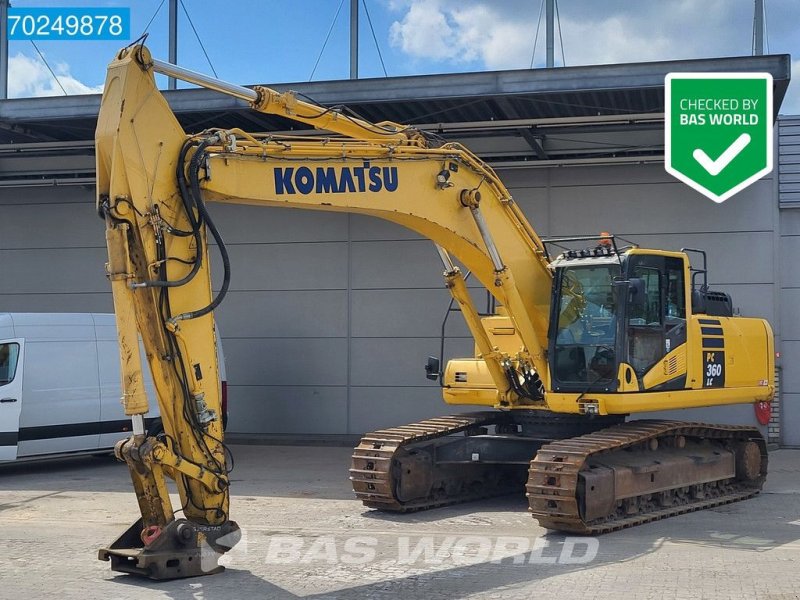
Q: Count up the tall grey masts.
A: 5